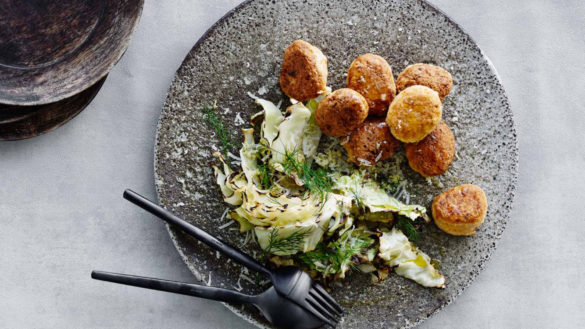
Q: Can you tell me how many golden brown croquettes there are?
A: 8